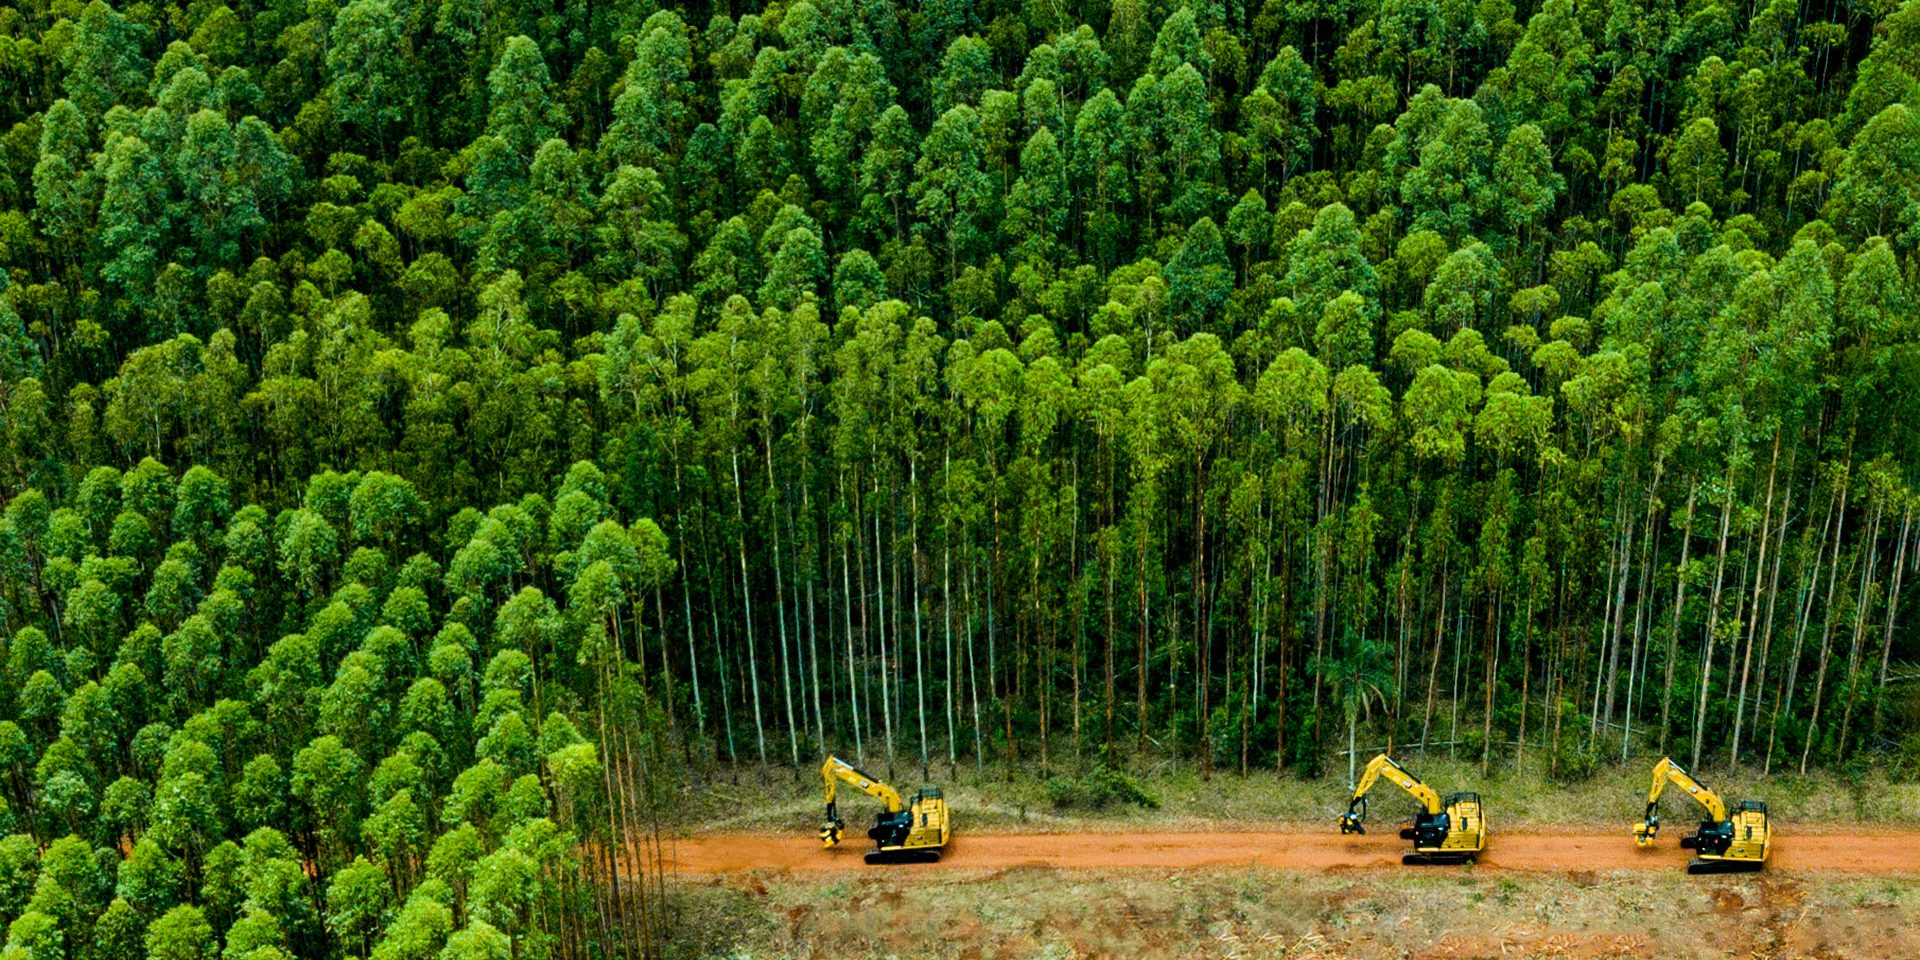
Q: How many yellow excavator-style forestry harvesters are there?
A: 3